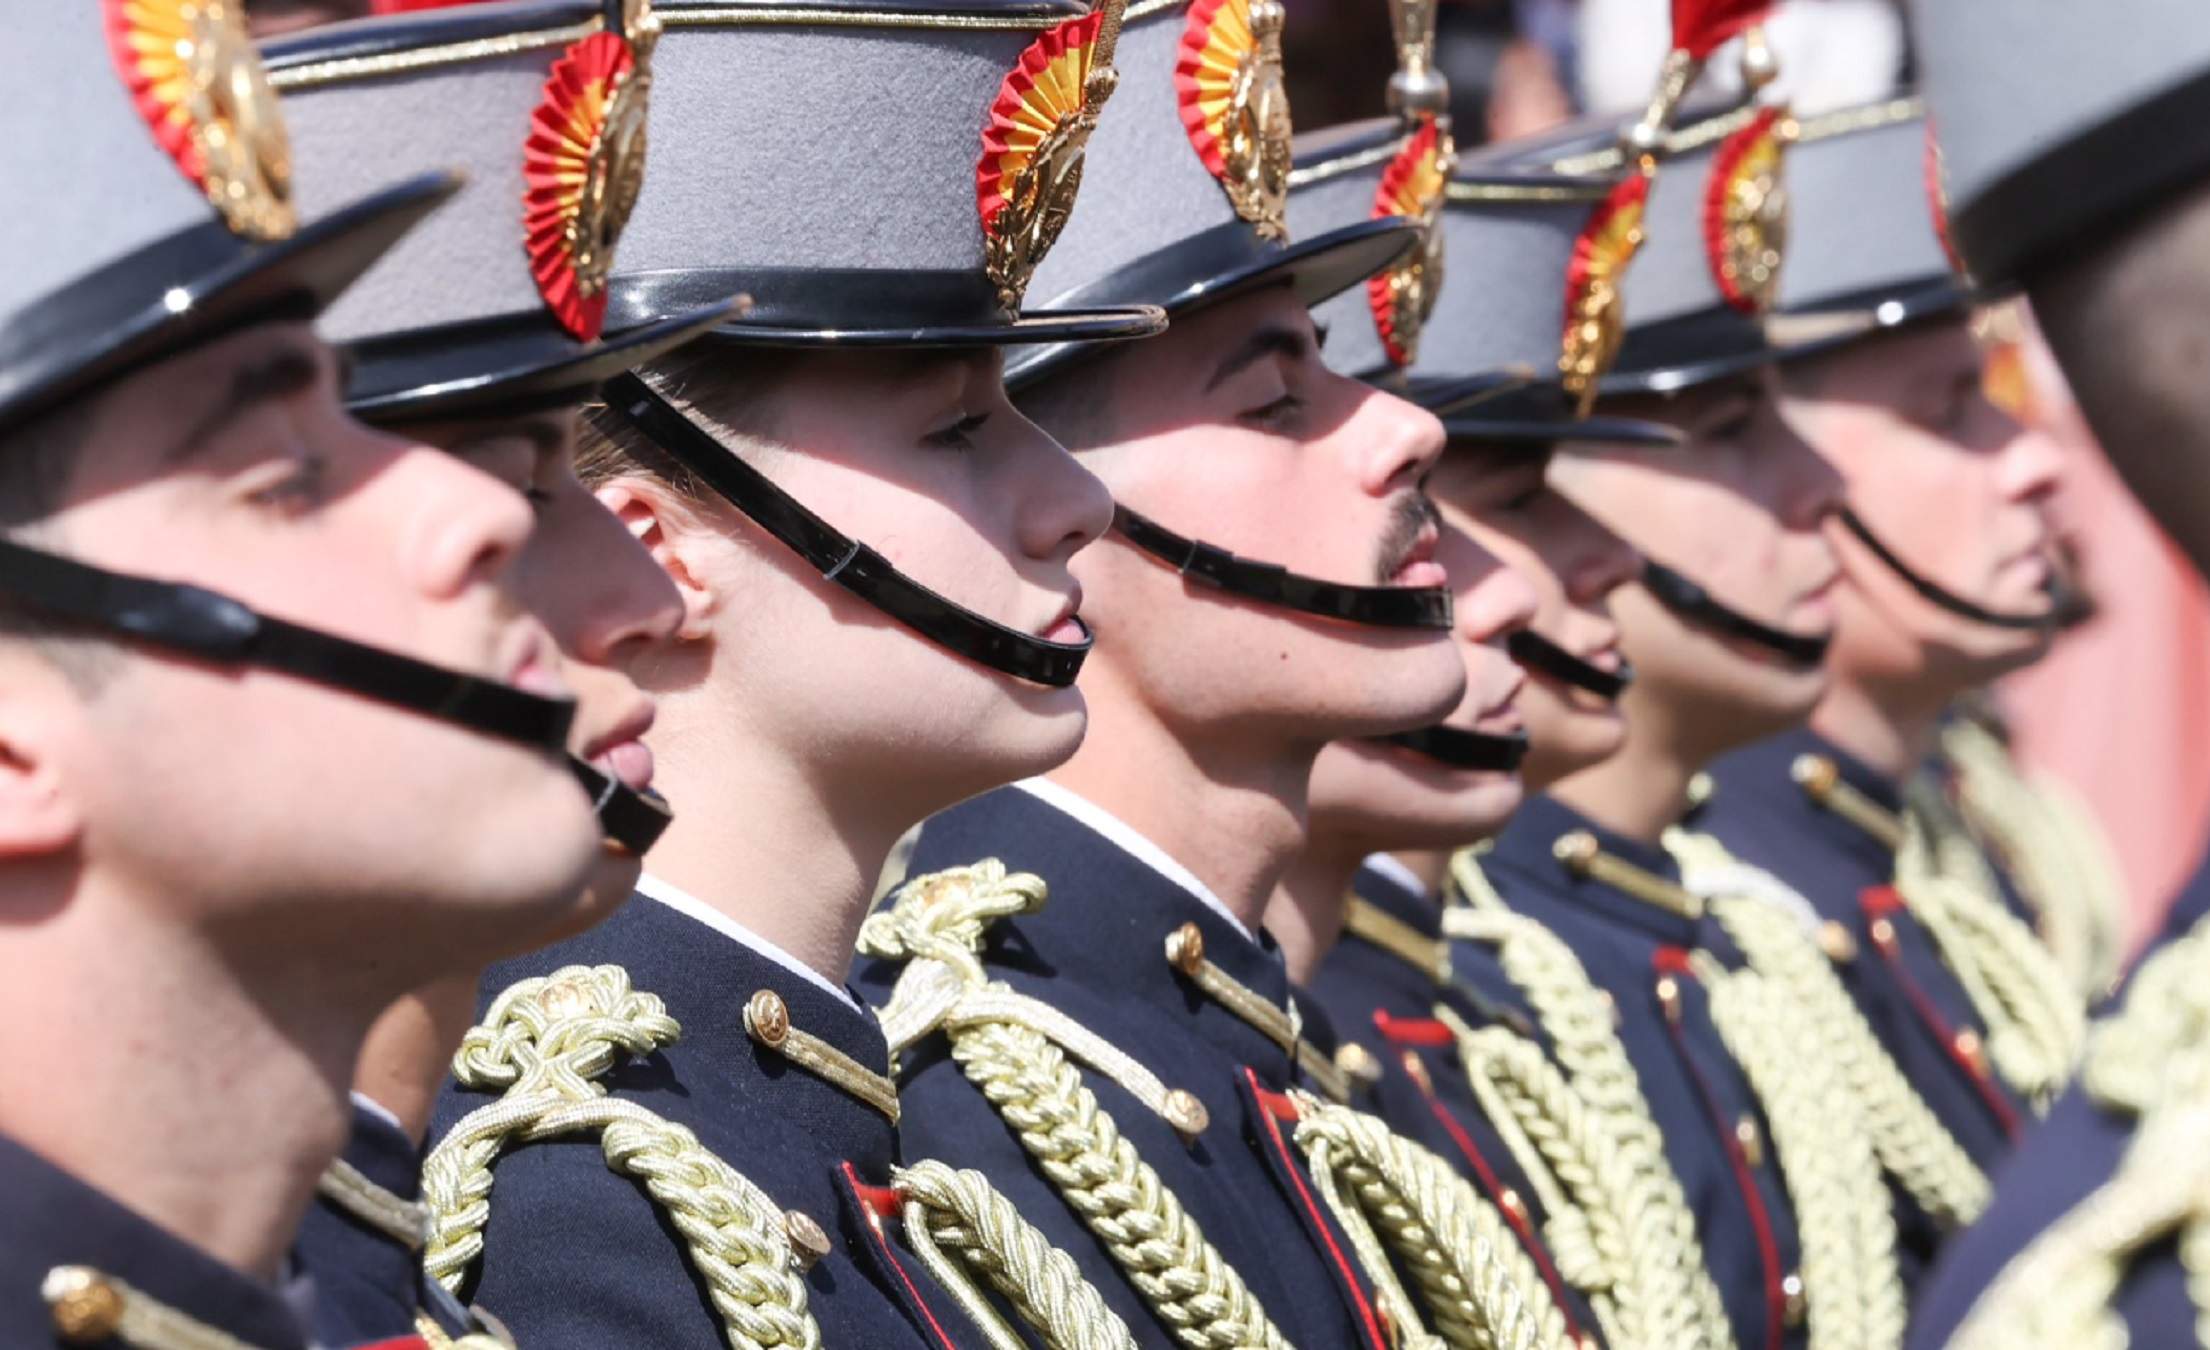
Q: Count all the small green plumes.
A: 0